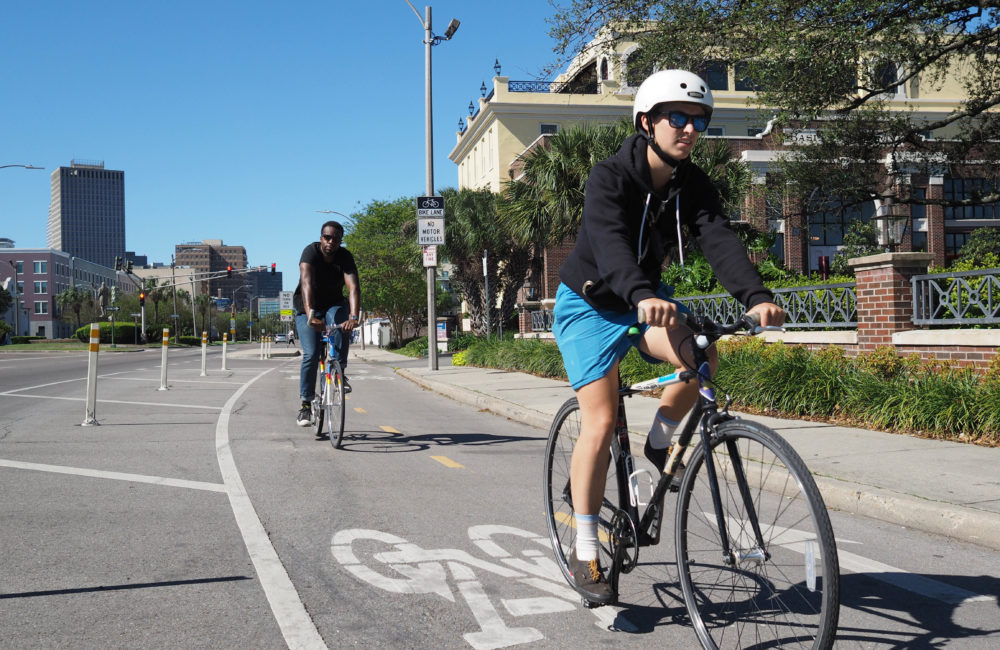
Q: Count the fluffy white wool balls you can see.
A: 0